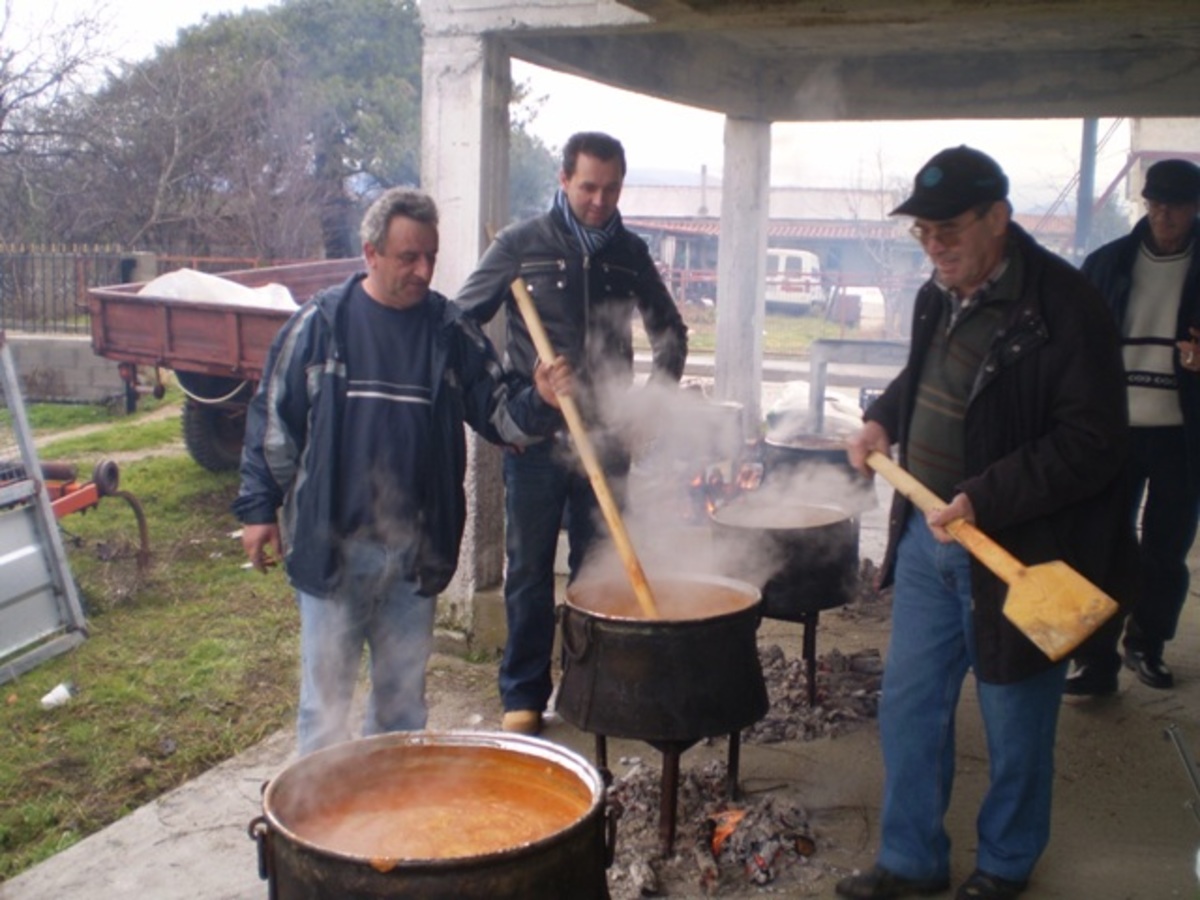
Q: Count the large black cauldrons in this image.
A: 4